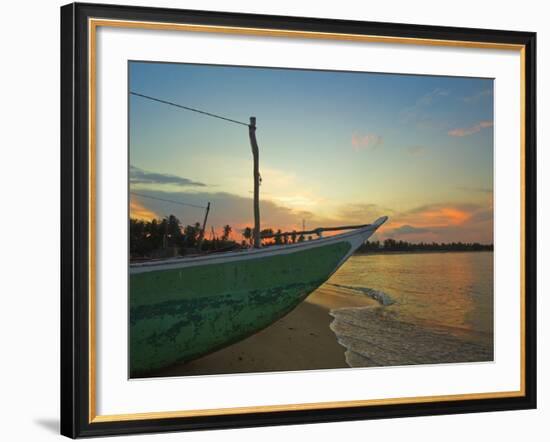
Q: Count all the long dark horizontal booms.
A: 1